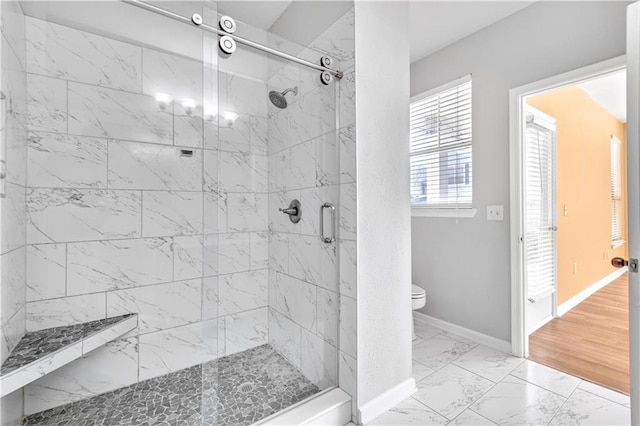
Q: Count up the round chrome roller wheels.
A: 4